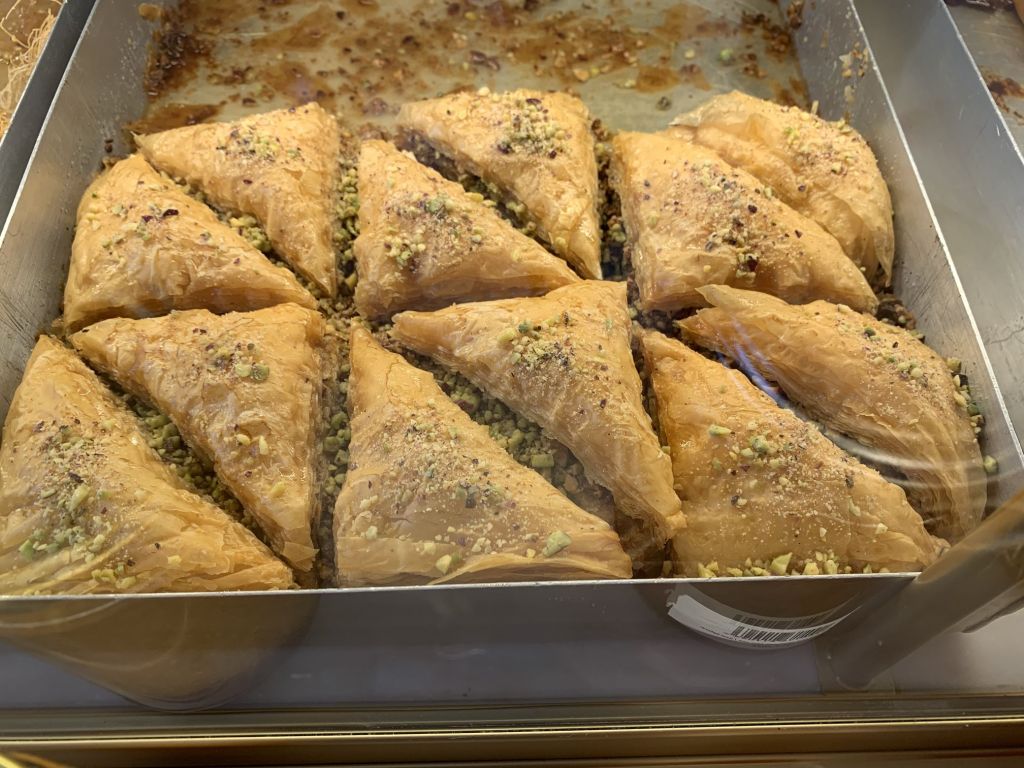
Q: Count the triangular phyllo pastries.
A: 12